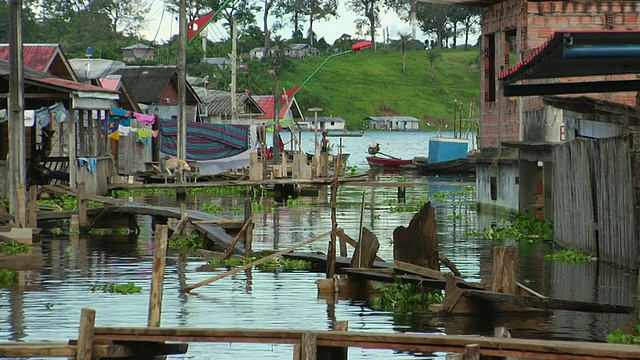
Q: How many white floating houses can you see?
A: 2